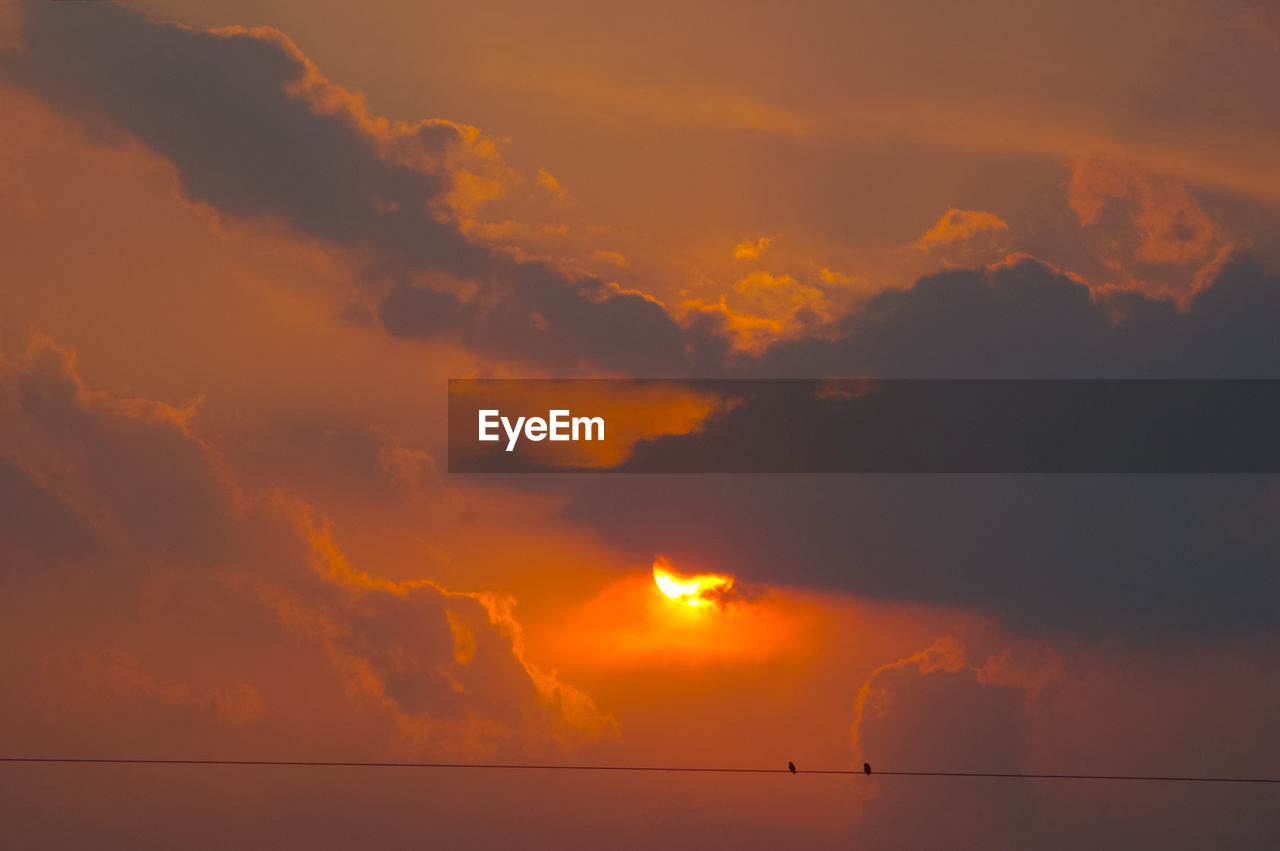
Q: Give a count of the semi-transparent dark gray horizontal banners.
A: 1